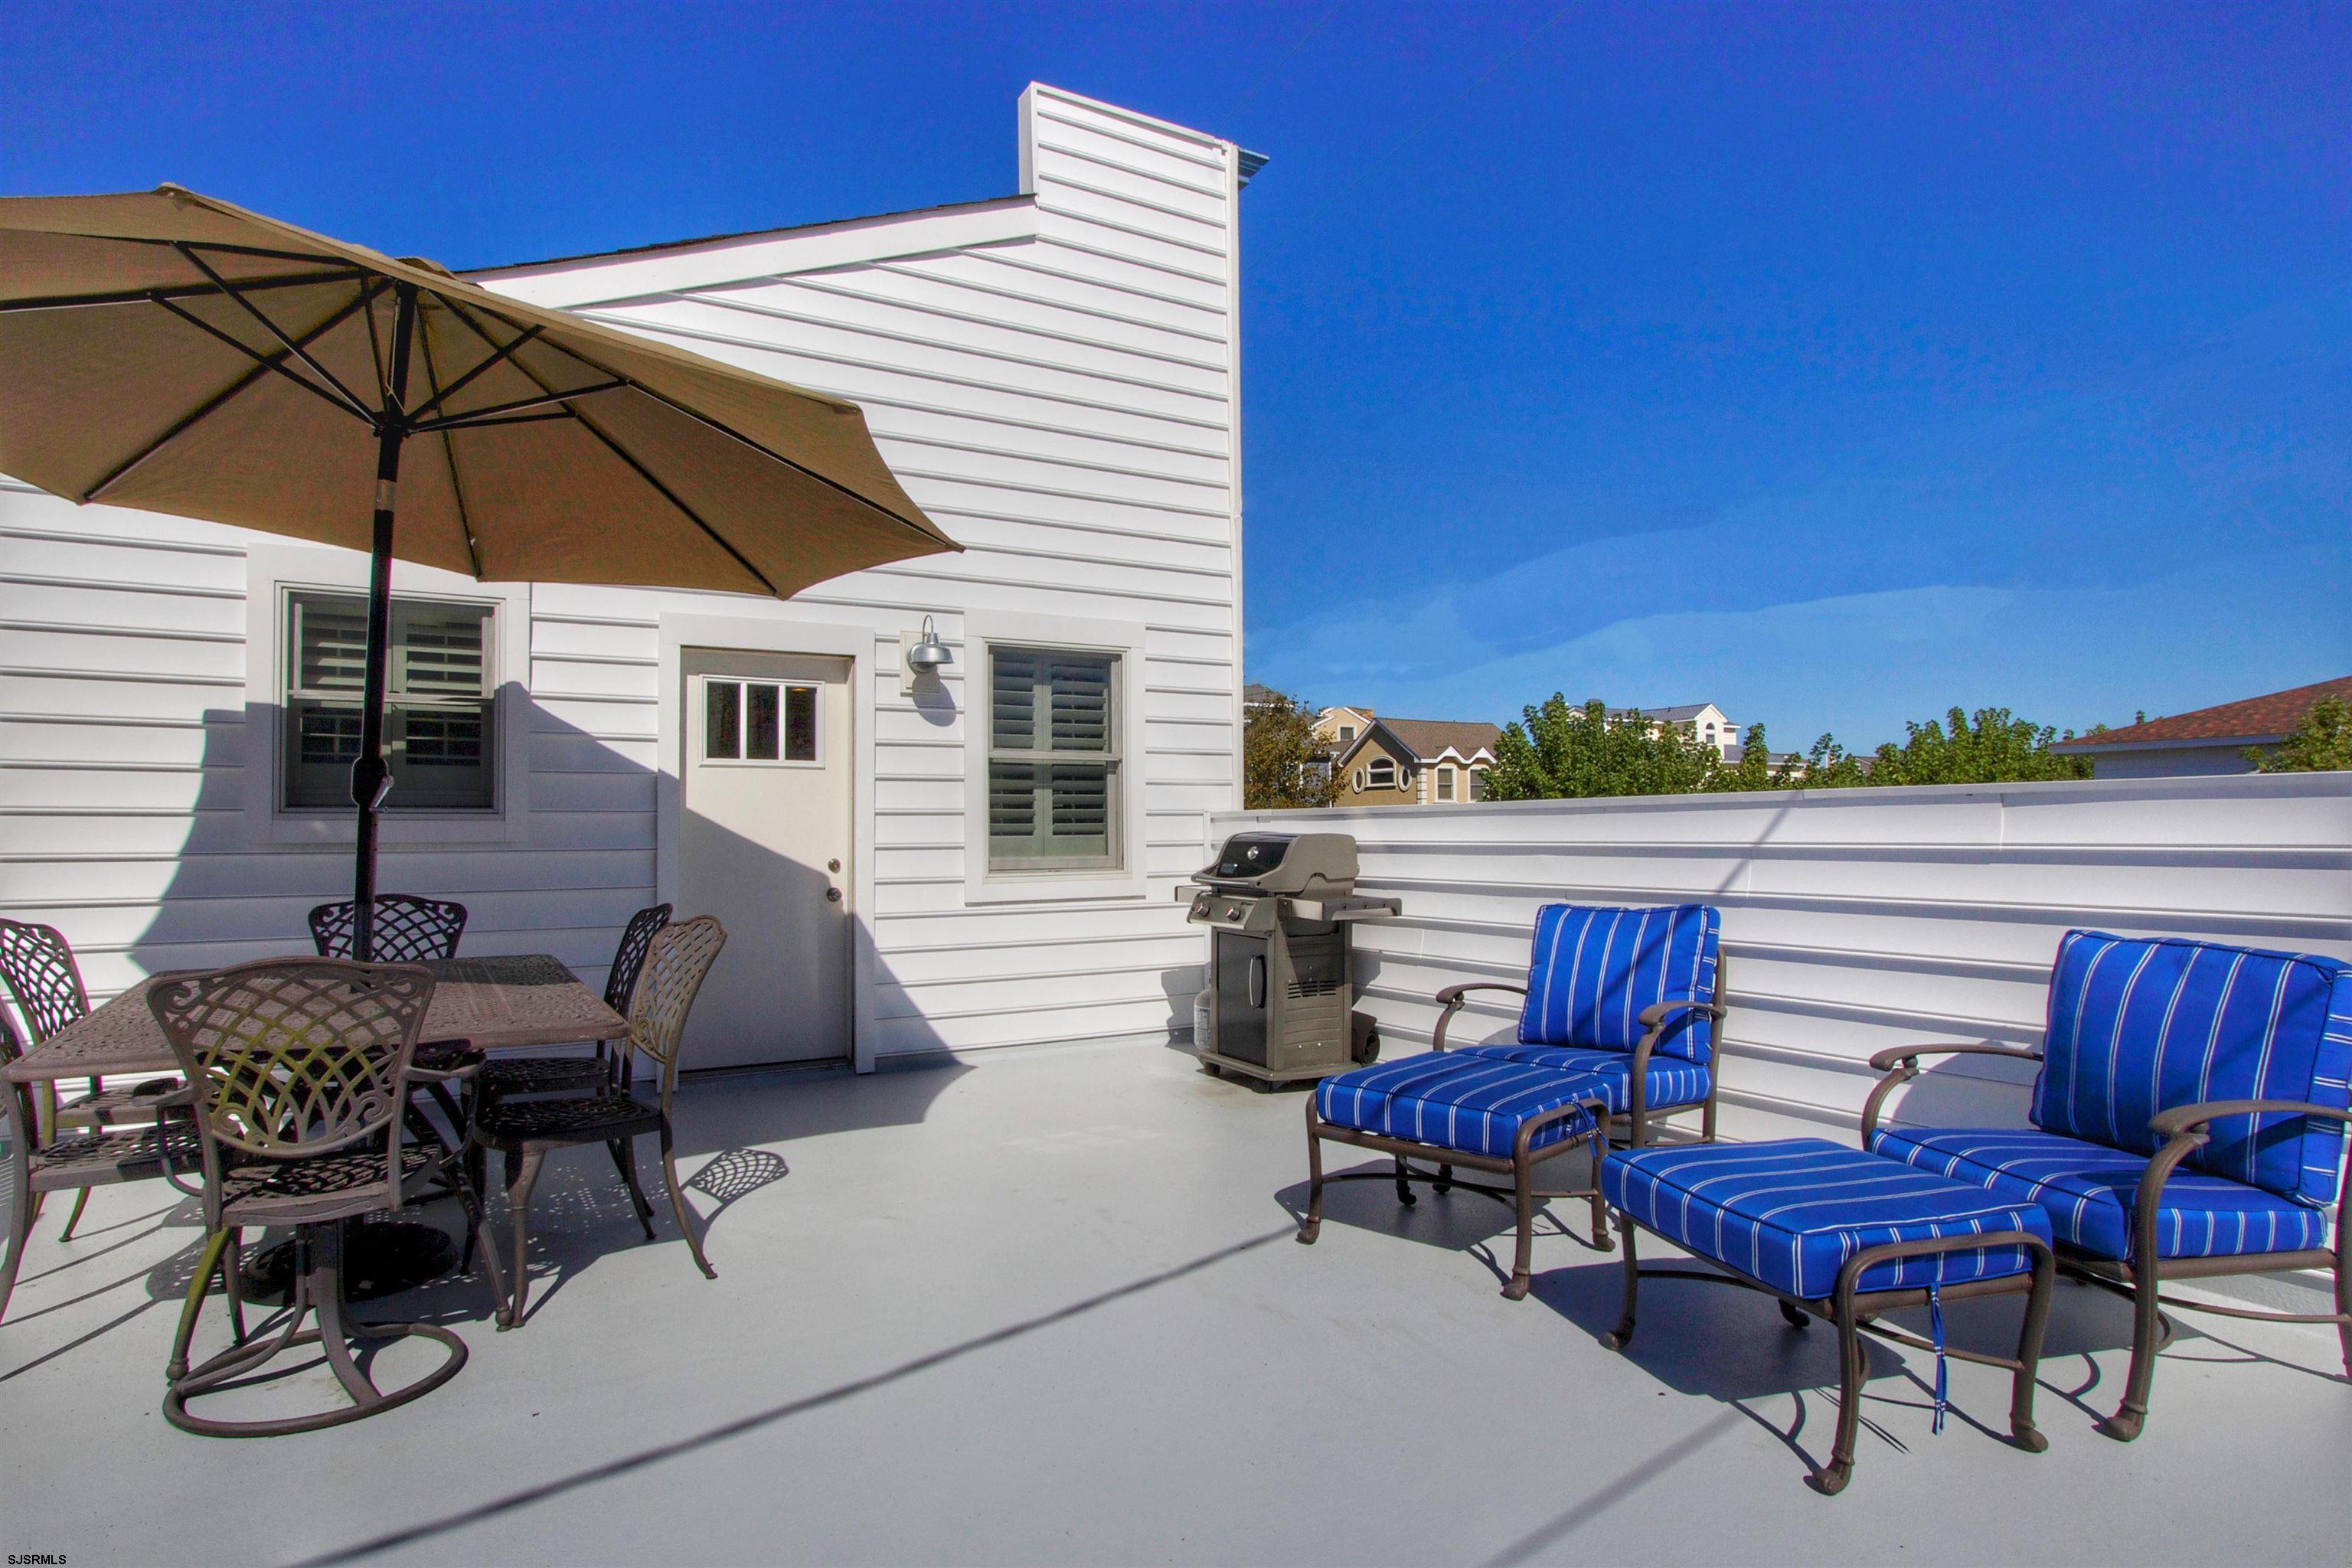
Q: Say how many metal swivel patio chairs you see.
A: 1